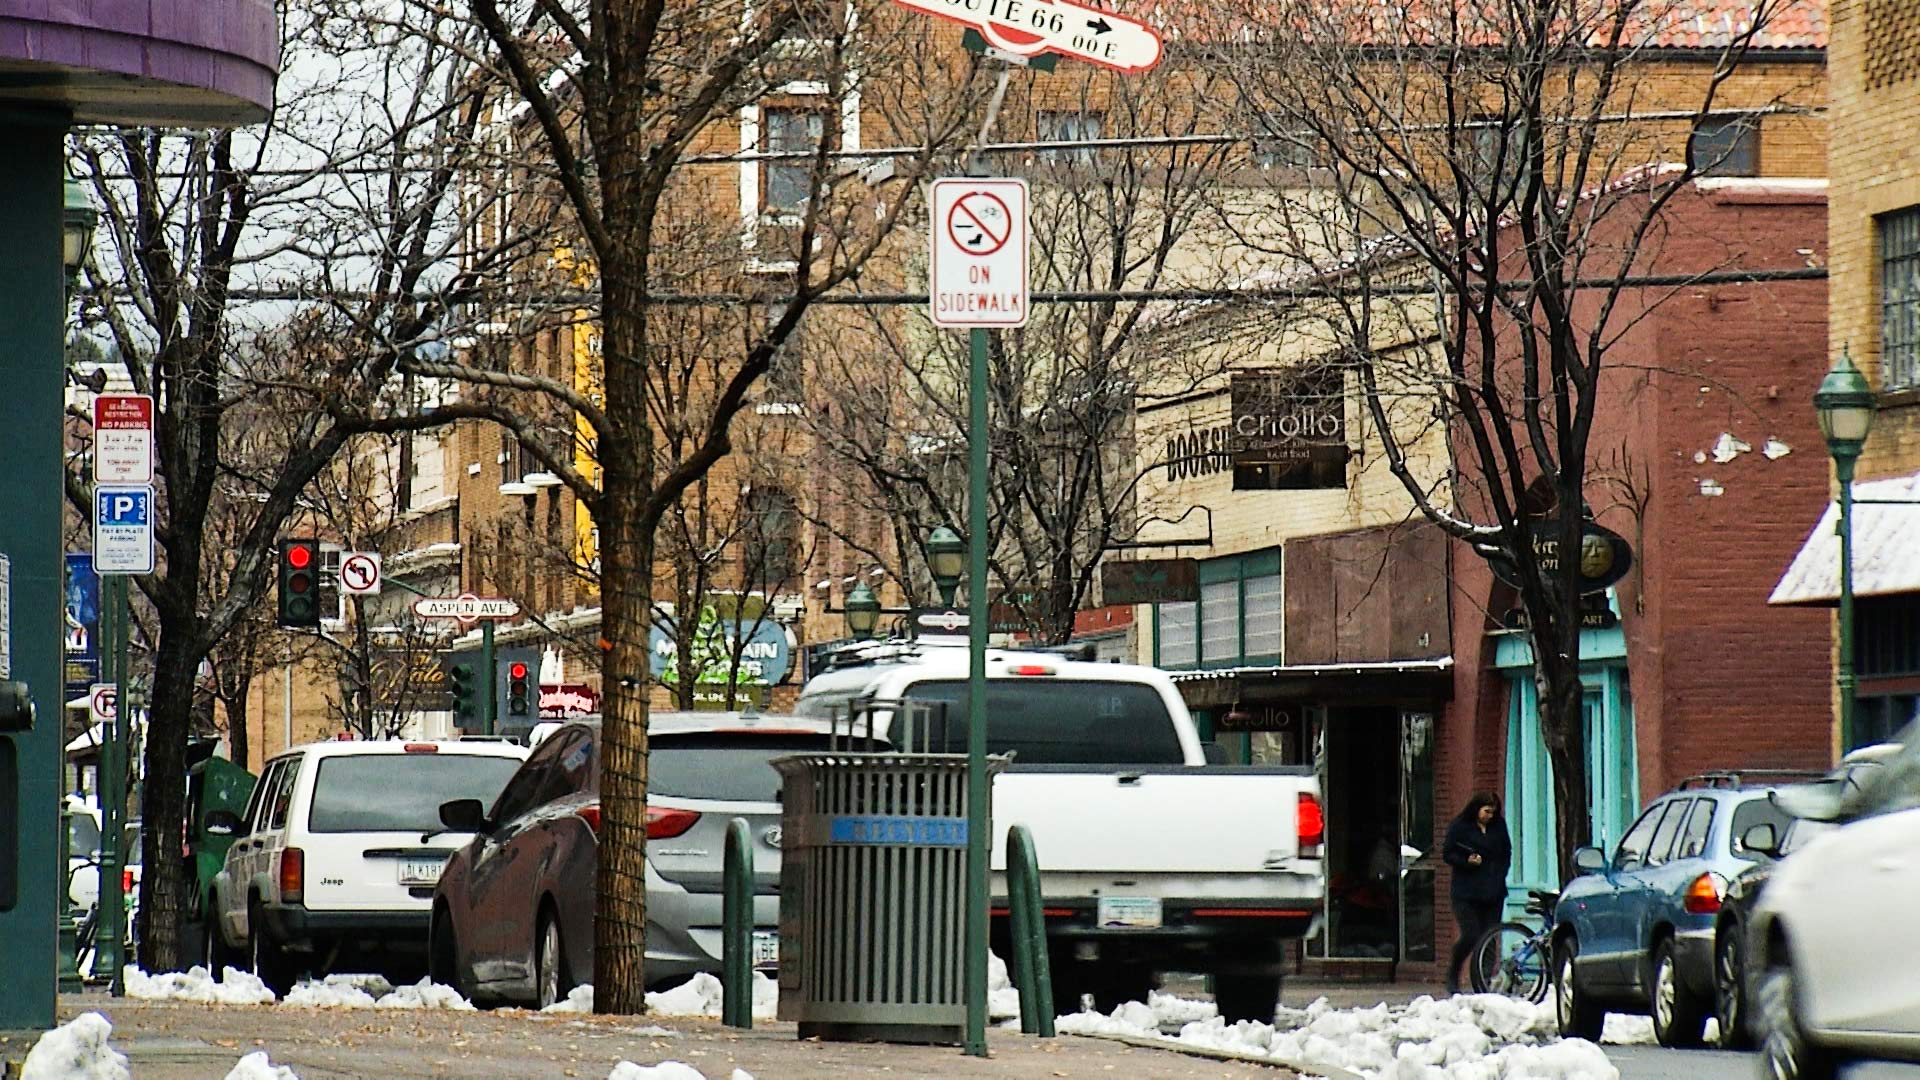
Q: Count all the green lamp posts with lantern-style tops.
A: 4